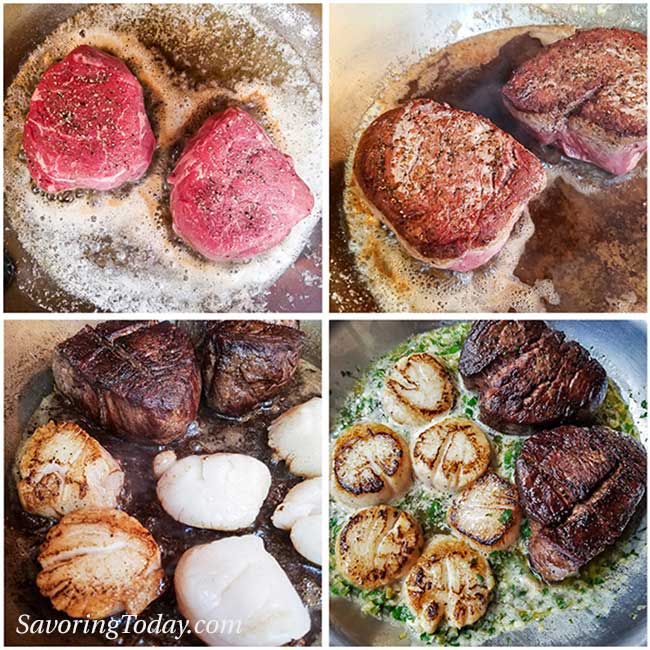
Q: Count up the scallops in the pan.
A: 6